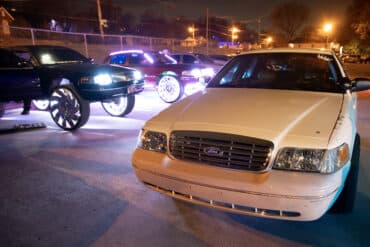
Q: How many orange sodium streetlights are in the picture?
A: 4